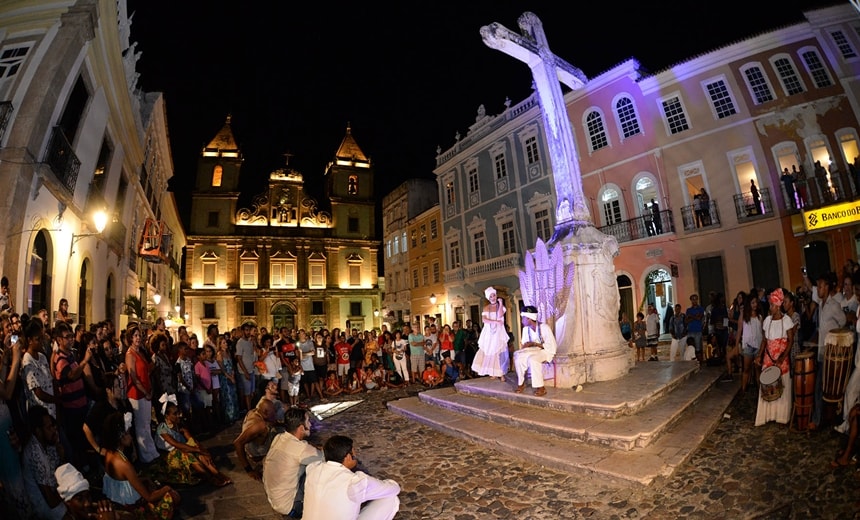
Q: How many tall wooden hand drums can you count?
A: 2